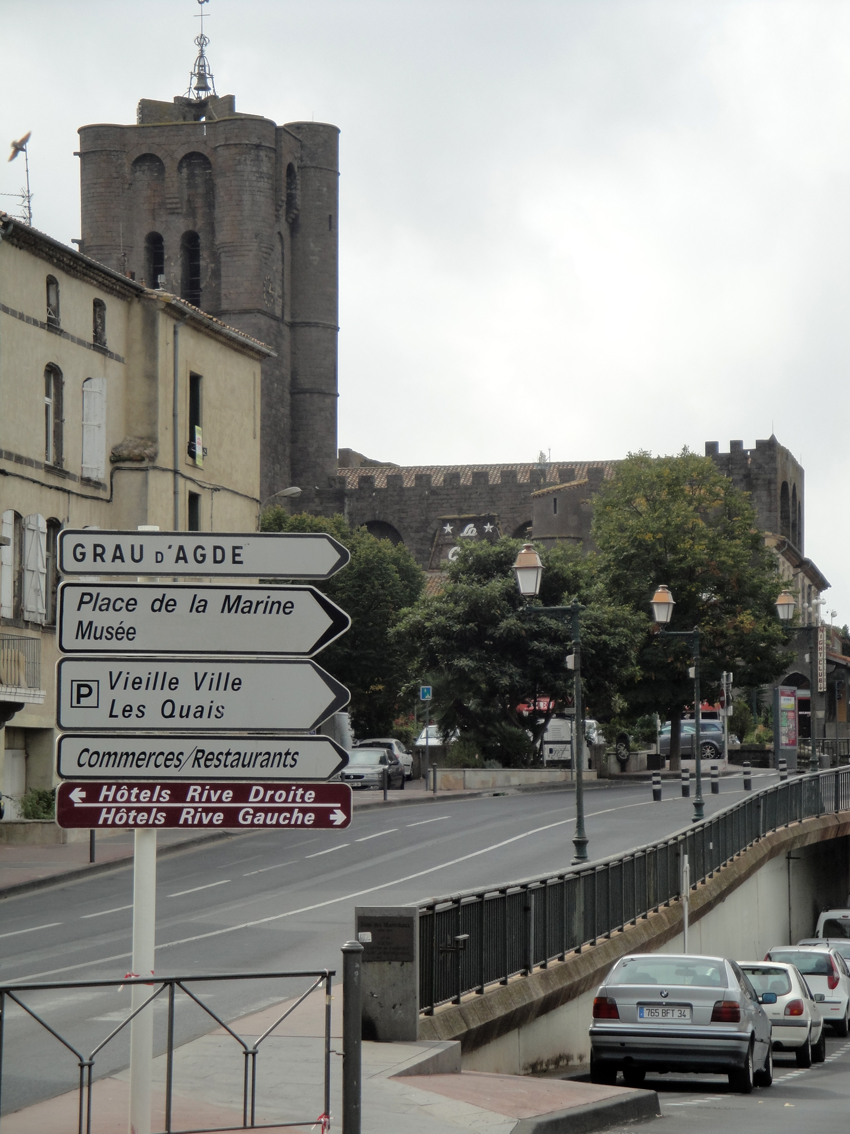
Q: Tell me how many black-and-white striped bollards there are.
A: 5